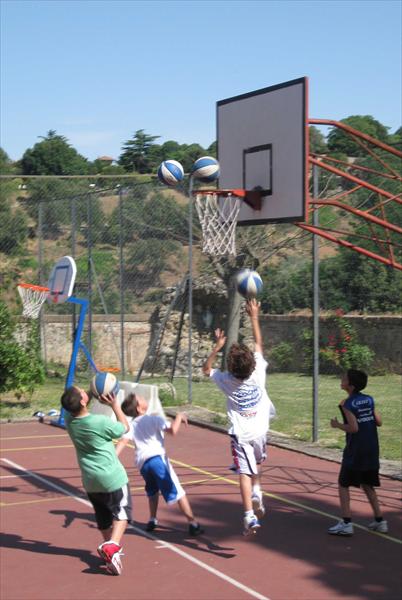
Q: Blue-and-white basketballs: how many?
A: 4